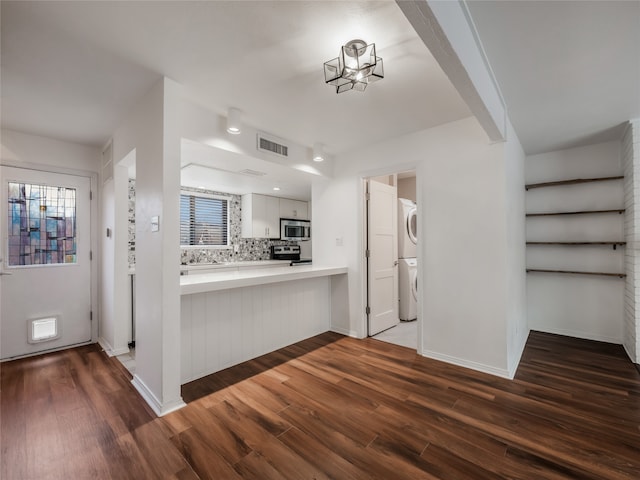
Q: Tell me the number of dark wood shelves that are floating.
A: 4